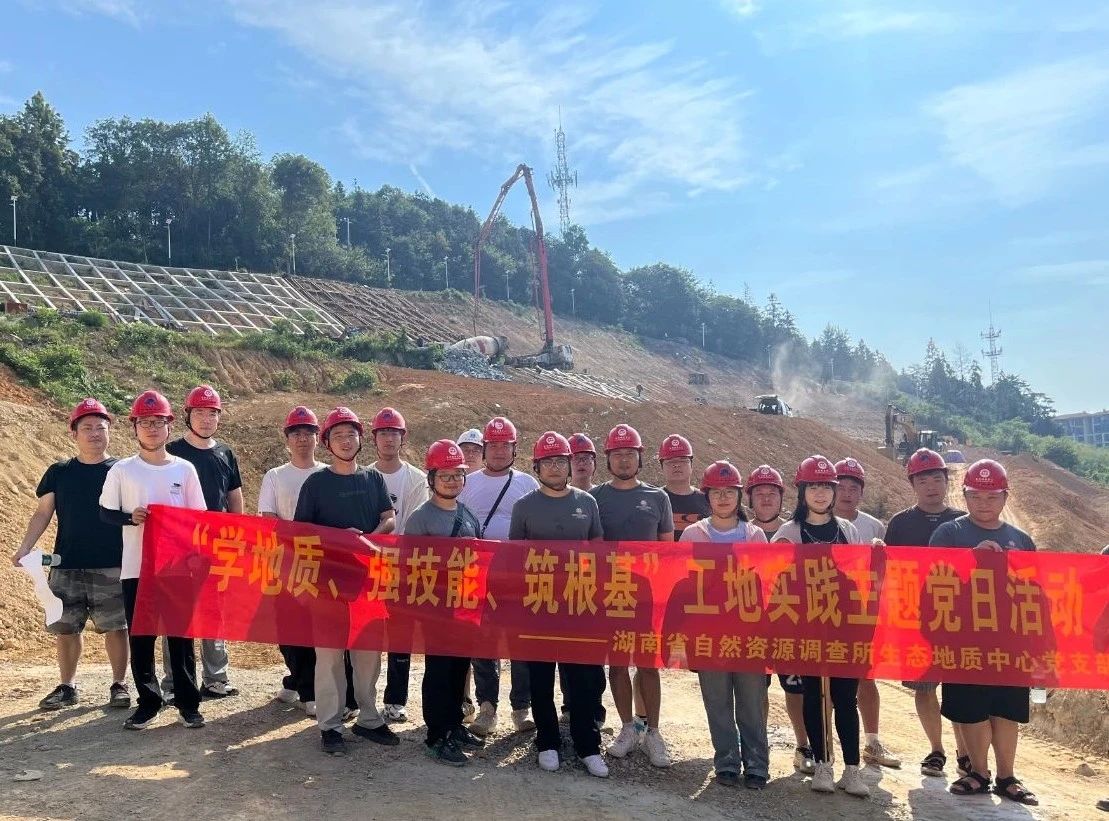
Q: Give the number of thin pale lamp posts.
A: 11